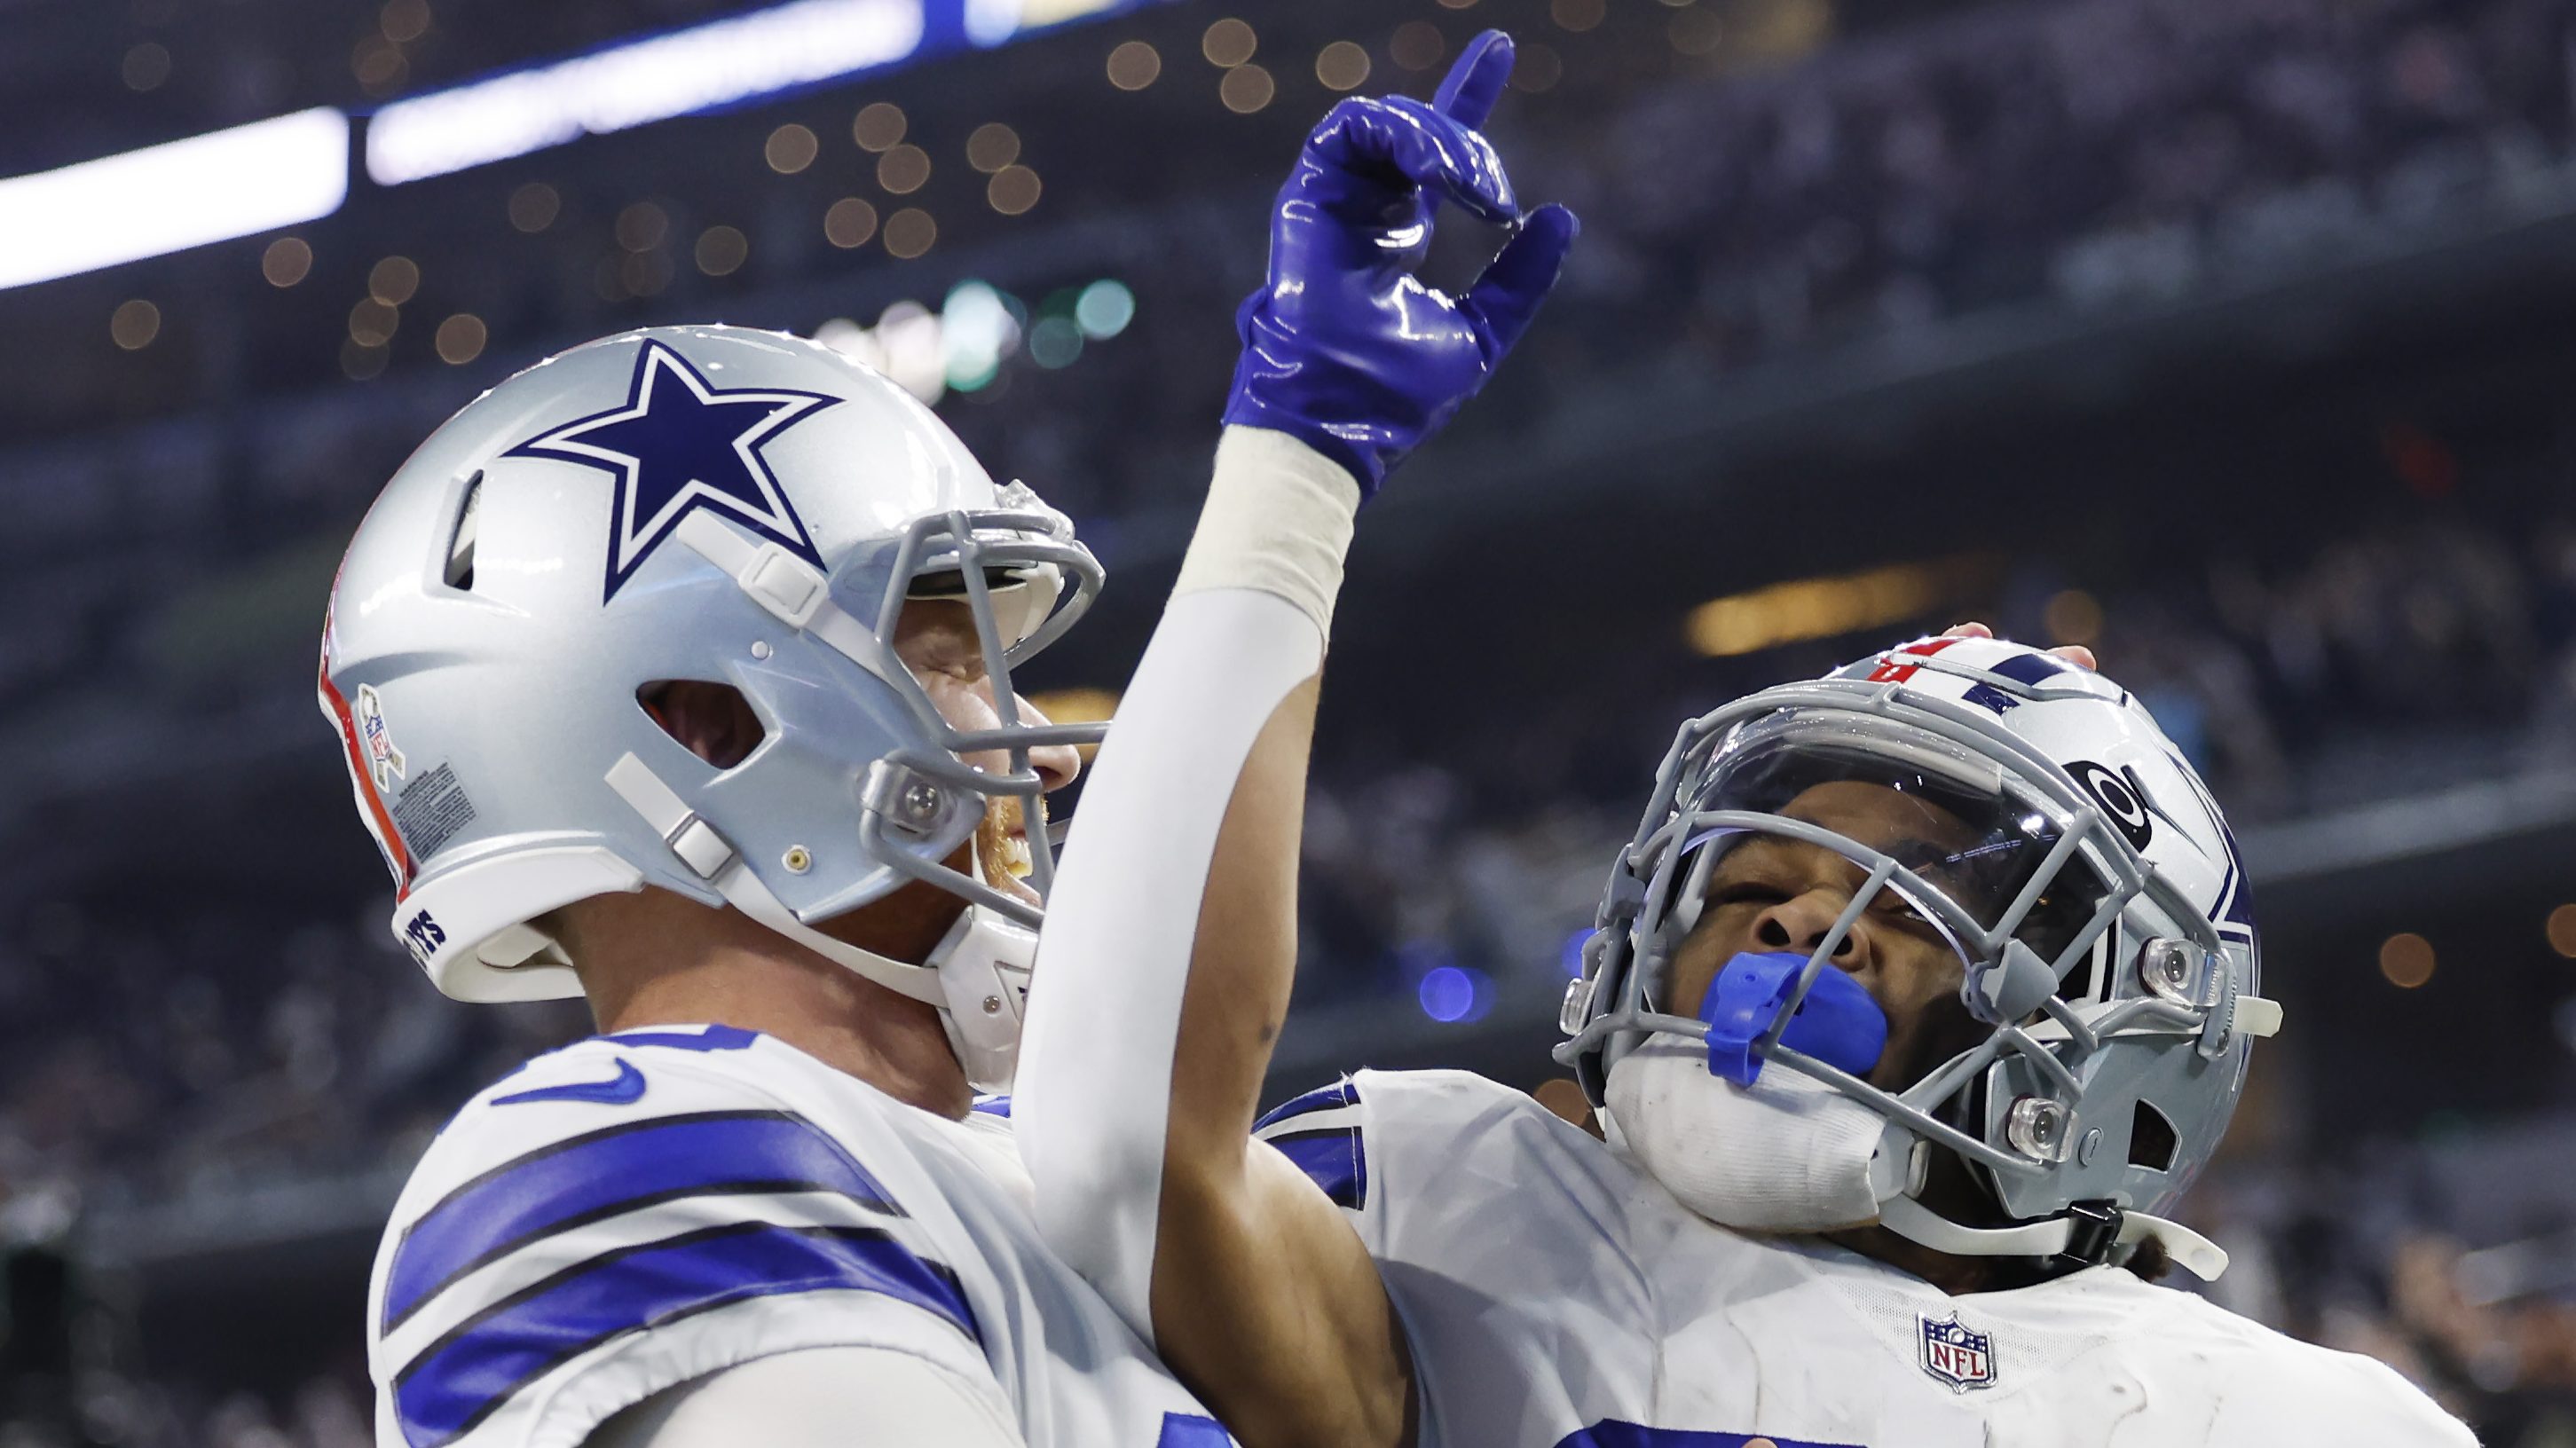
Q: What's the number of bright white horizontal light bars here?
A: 2